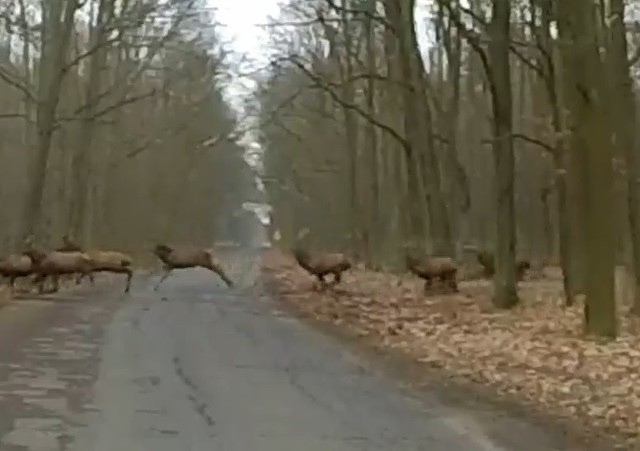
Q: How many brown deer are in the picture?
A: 7